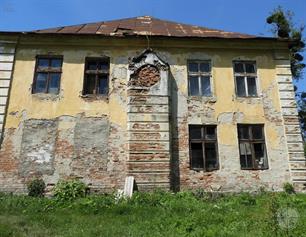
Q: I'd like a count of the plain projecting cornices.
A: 1